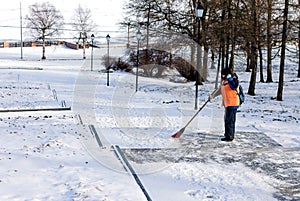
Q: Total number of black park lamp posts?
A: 4